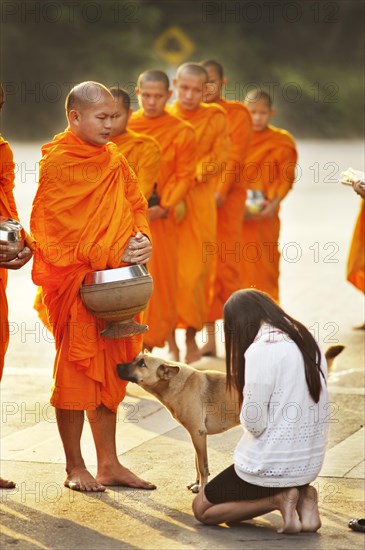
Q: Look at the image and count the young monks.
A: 5